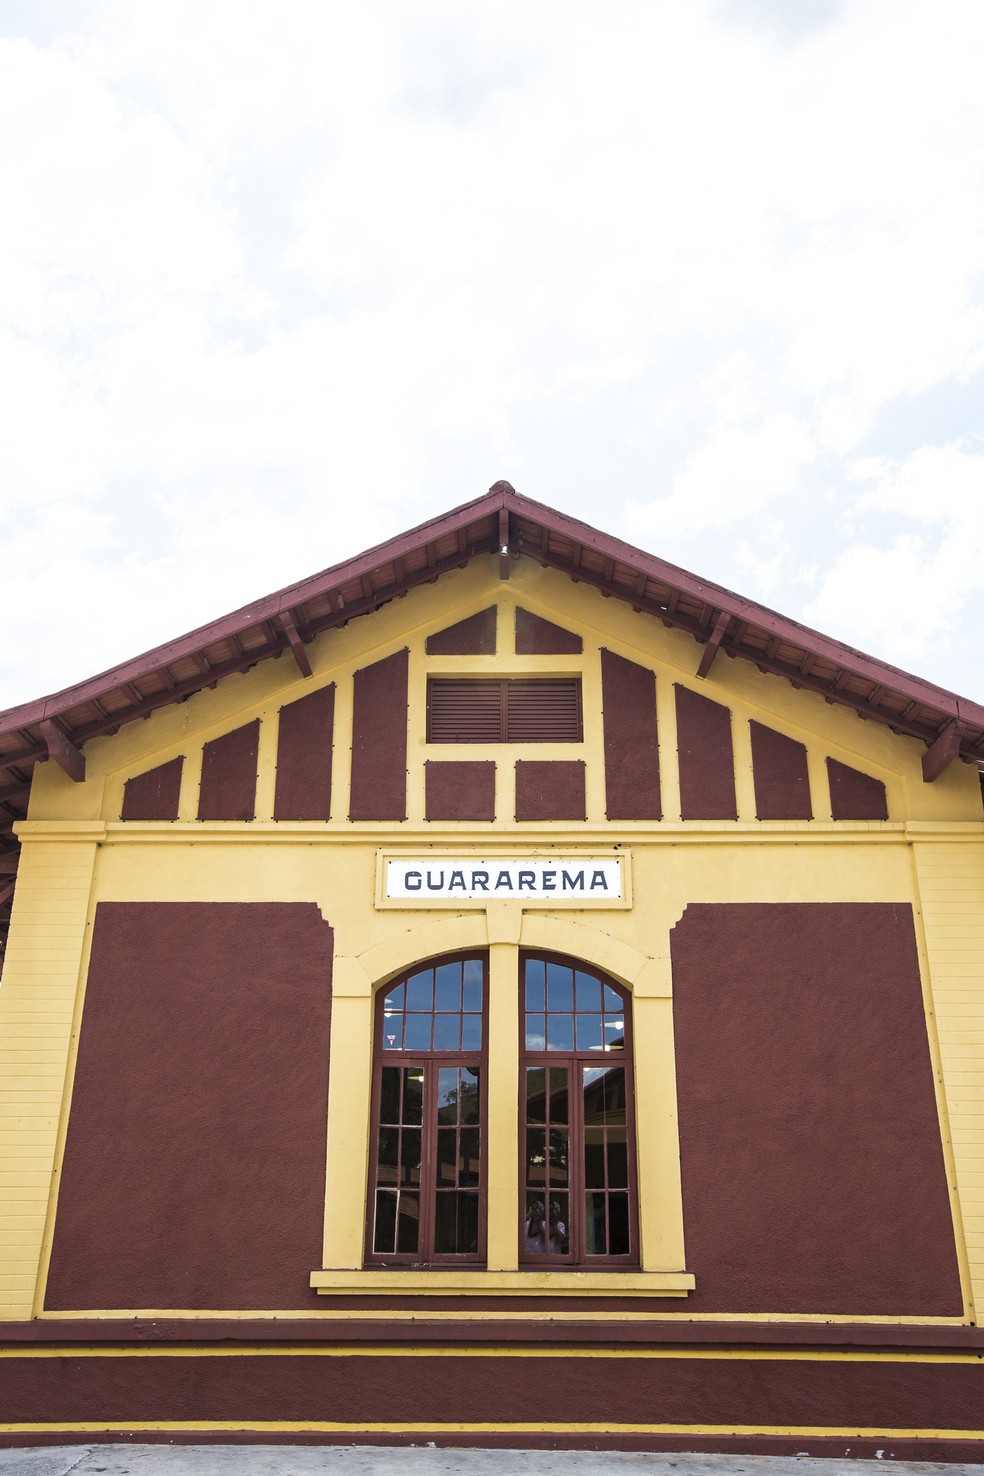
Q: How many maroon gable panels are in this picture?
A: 12